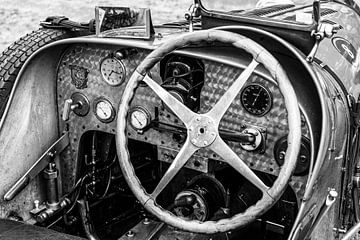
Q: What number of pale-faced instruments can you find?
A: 3